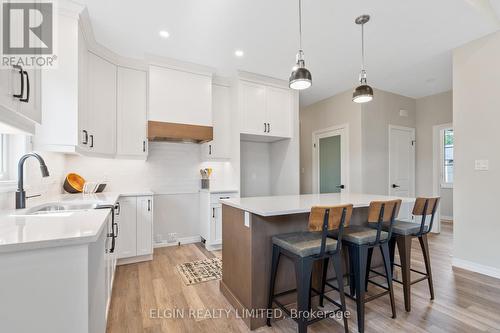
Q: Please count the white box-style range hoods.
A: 1